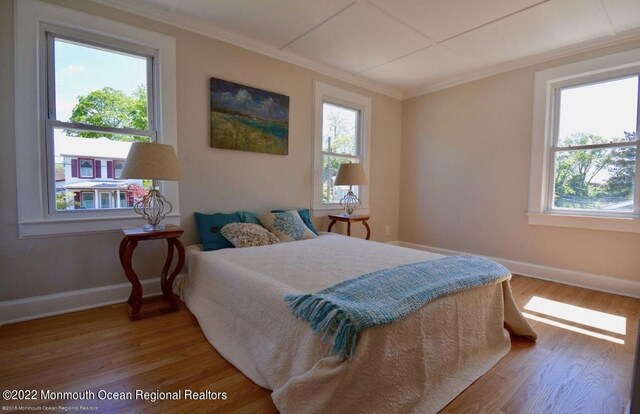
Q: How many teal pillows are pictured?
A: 3